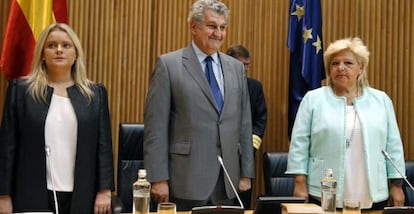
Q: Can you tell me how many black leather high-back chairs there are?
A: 3